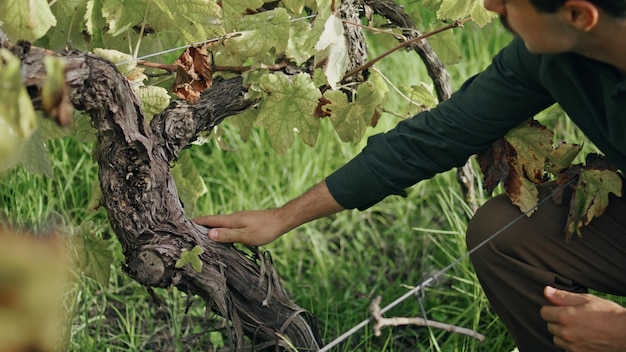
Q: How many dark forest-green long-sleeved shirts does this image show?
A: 1